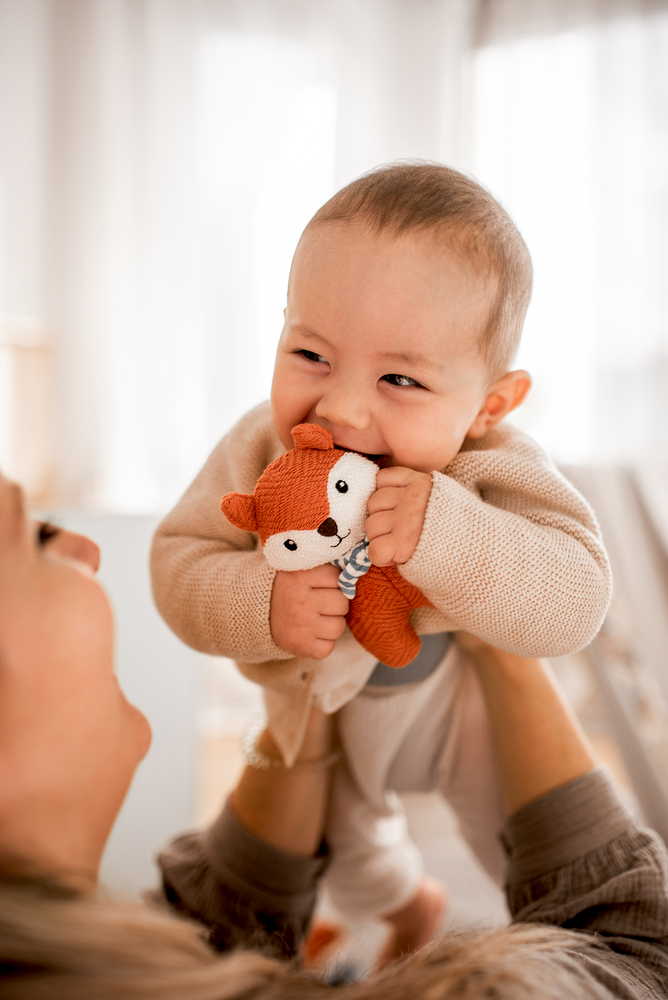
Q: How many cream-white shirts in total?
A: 1